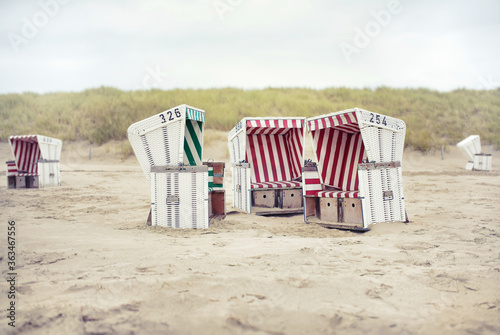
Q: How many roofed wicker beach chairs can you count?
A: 5